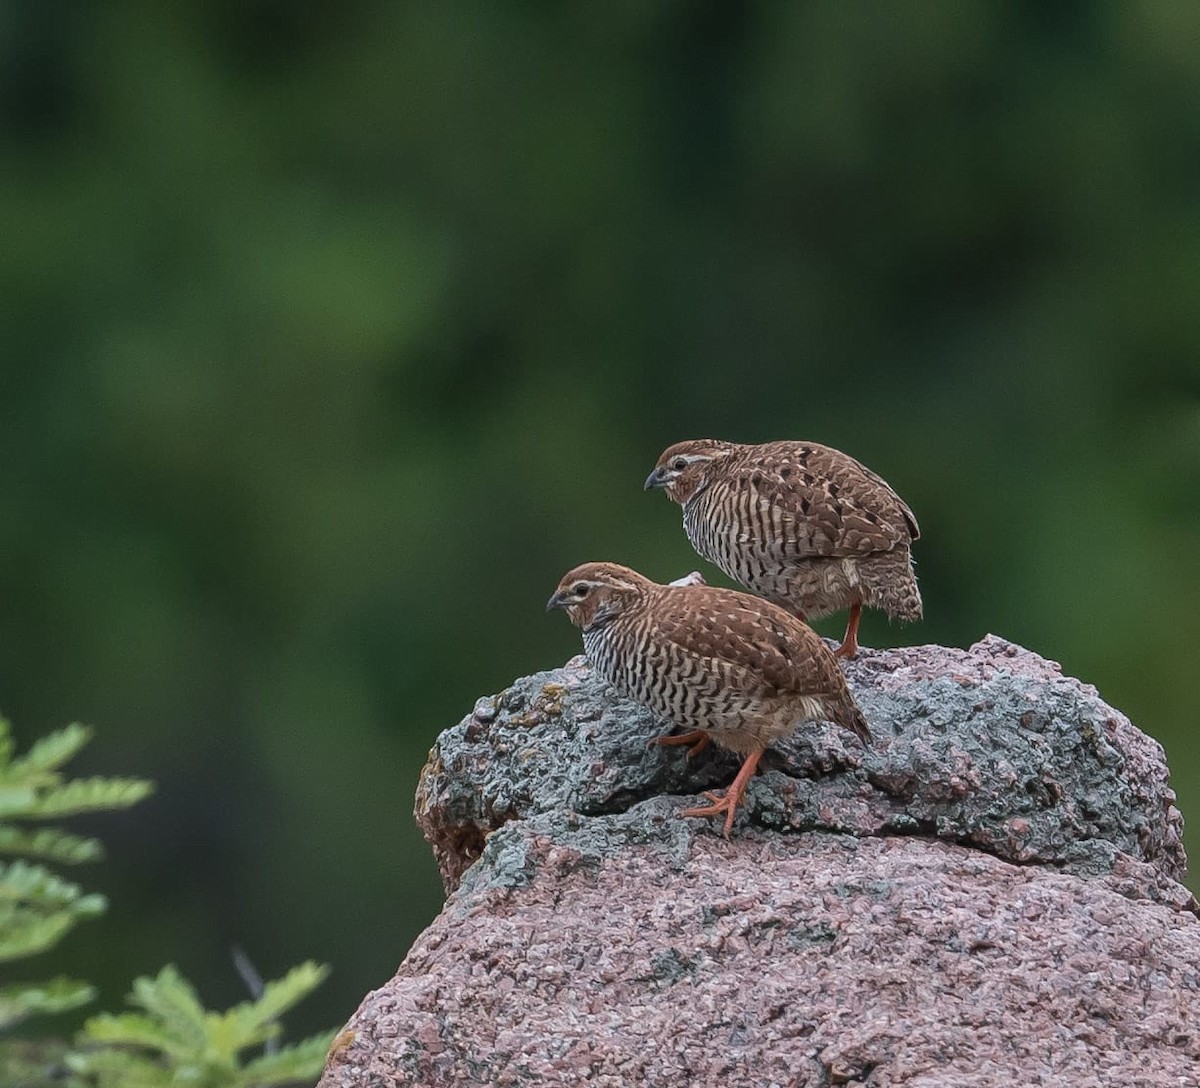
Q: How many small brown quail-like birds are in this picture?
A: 2